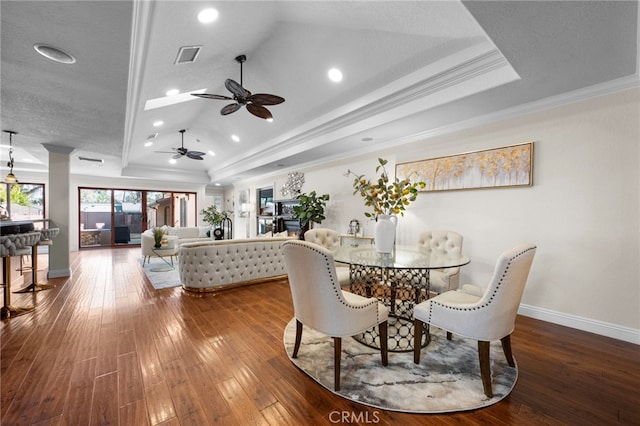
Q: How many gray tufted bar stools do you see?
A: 2